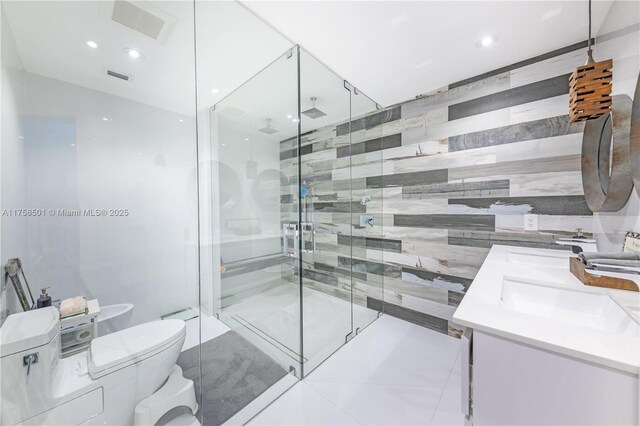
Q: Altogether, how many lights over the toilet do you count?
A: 2